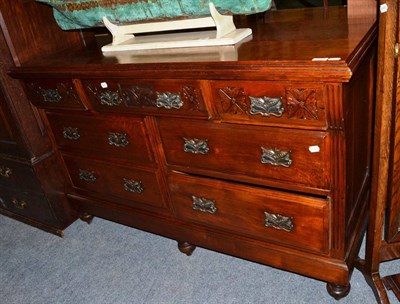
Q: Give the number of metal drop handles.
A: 12